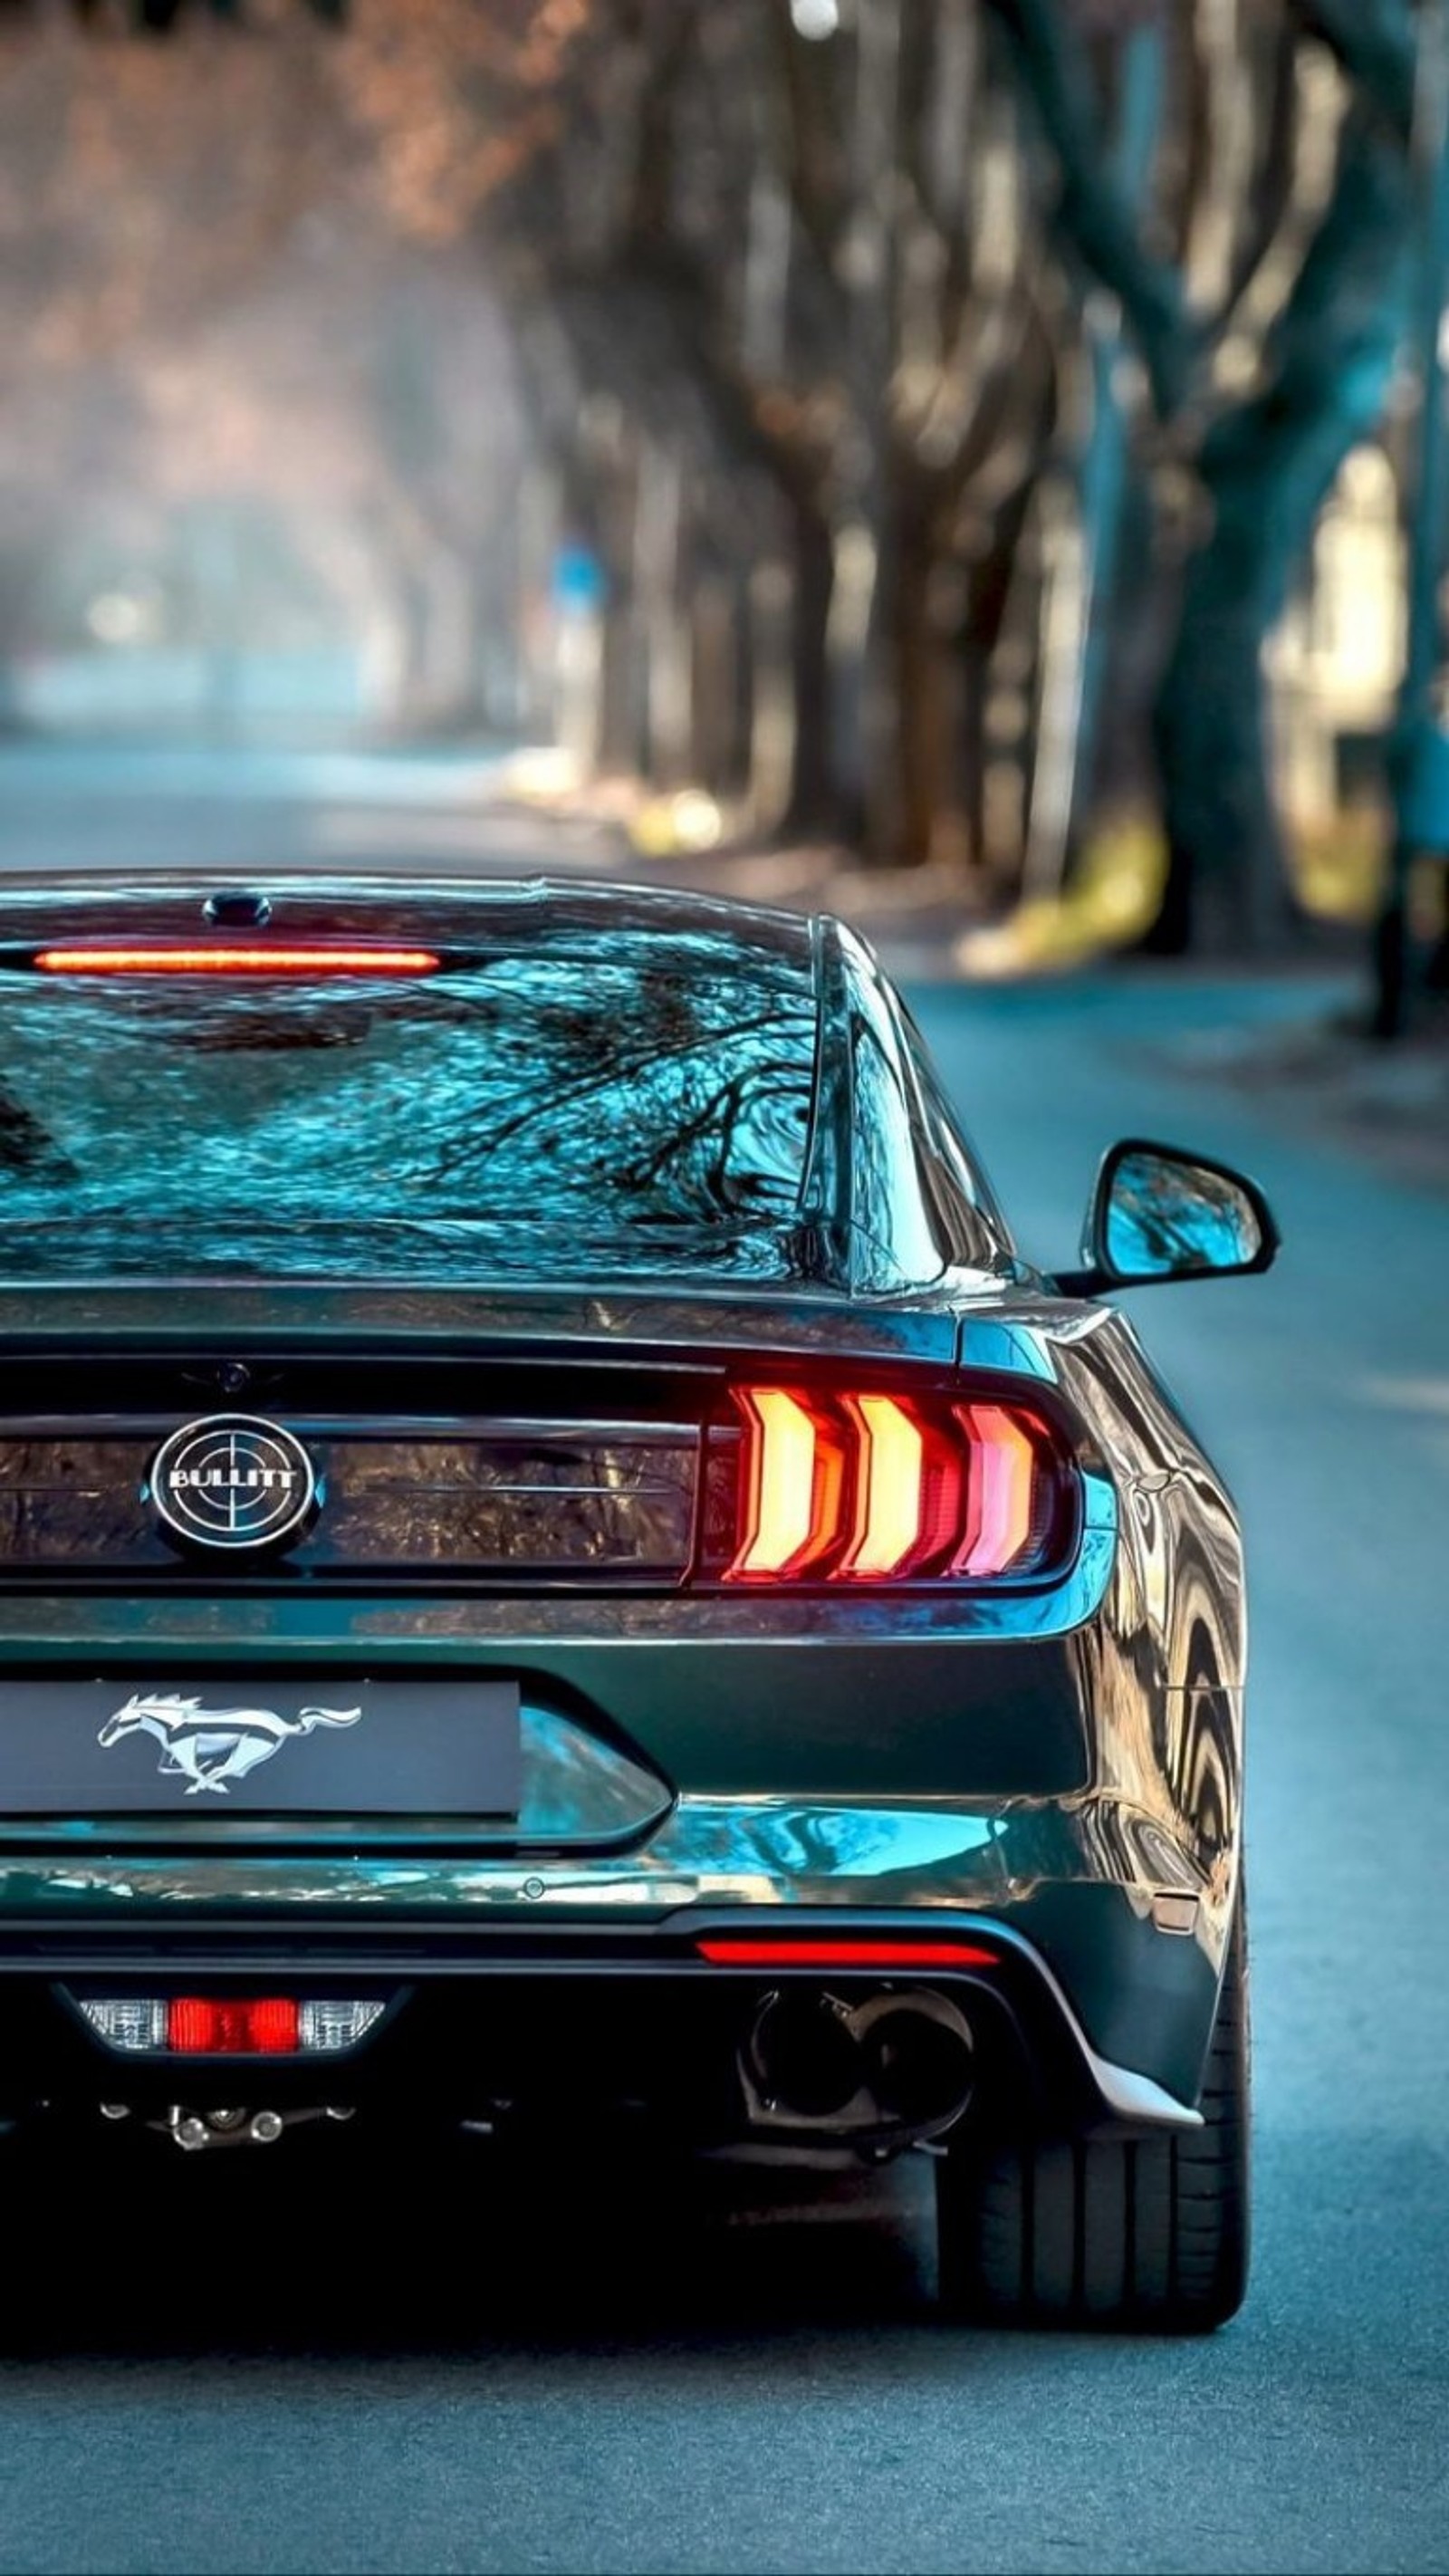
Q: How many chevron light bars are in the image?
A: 3